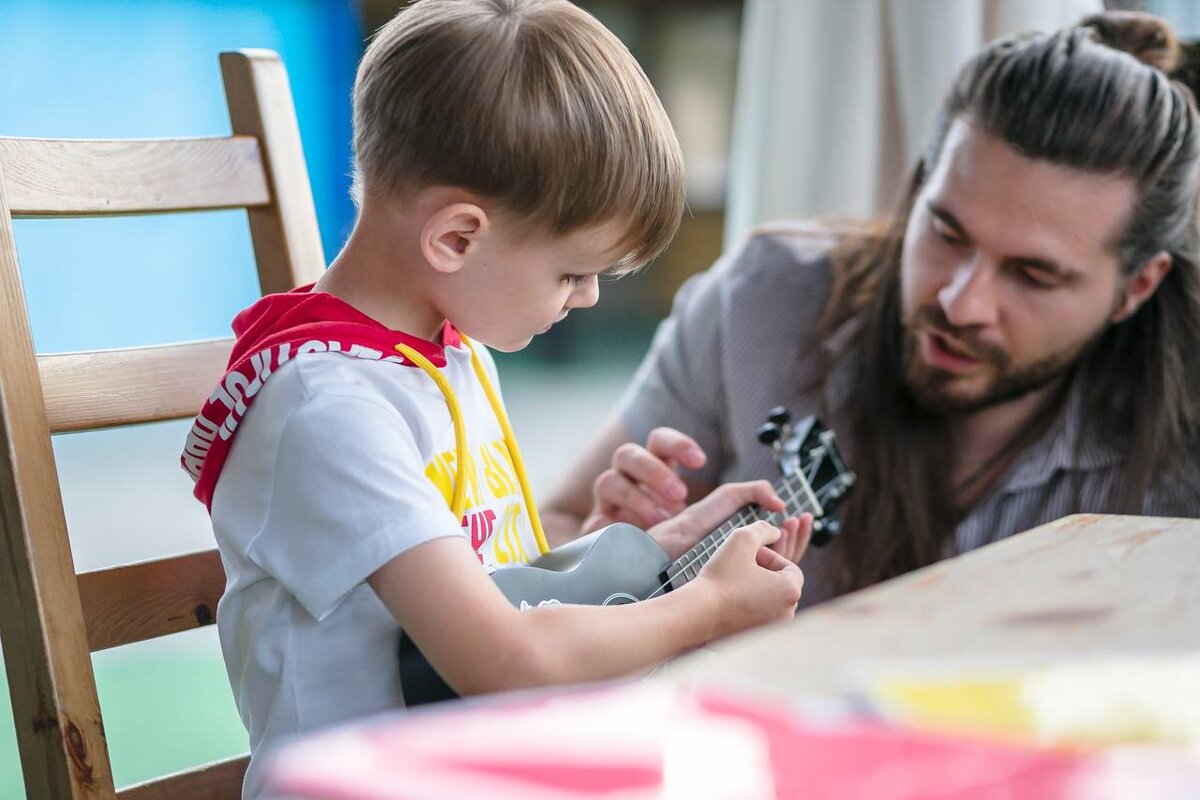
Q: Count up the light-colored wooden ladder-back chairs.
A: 1